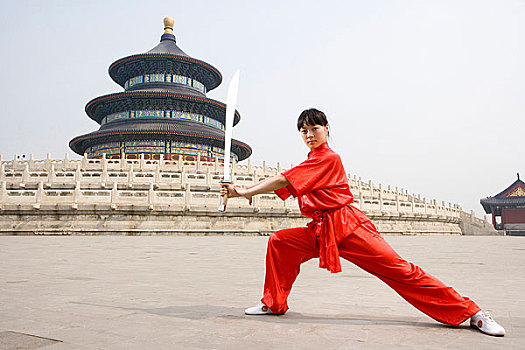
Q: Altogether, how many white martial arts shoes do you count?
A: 2